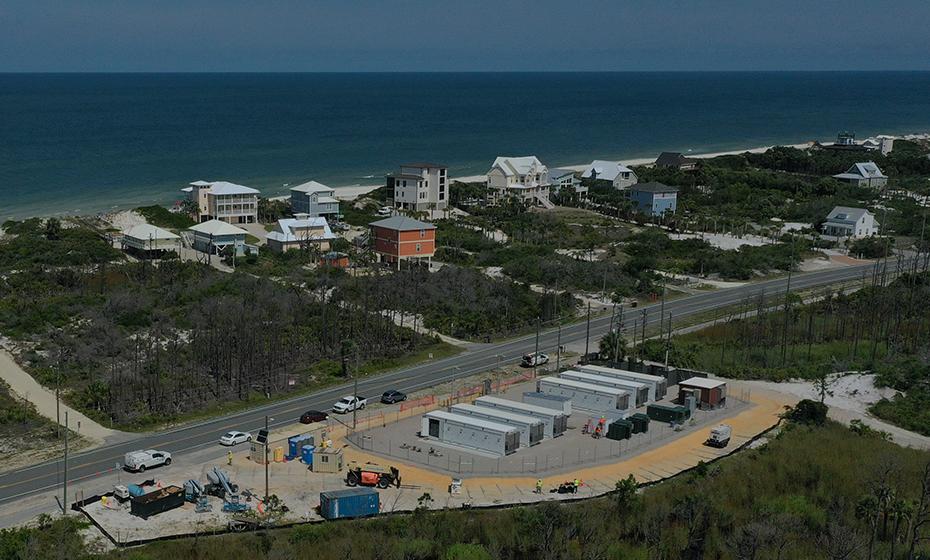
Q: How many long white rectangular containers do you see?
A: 6